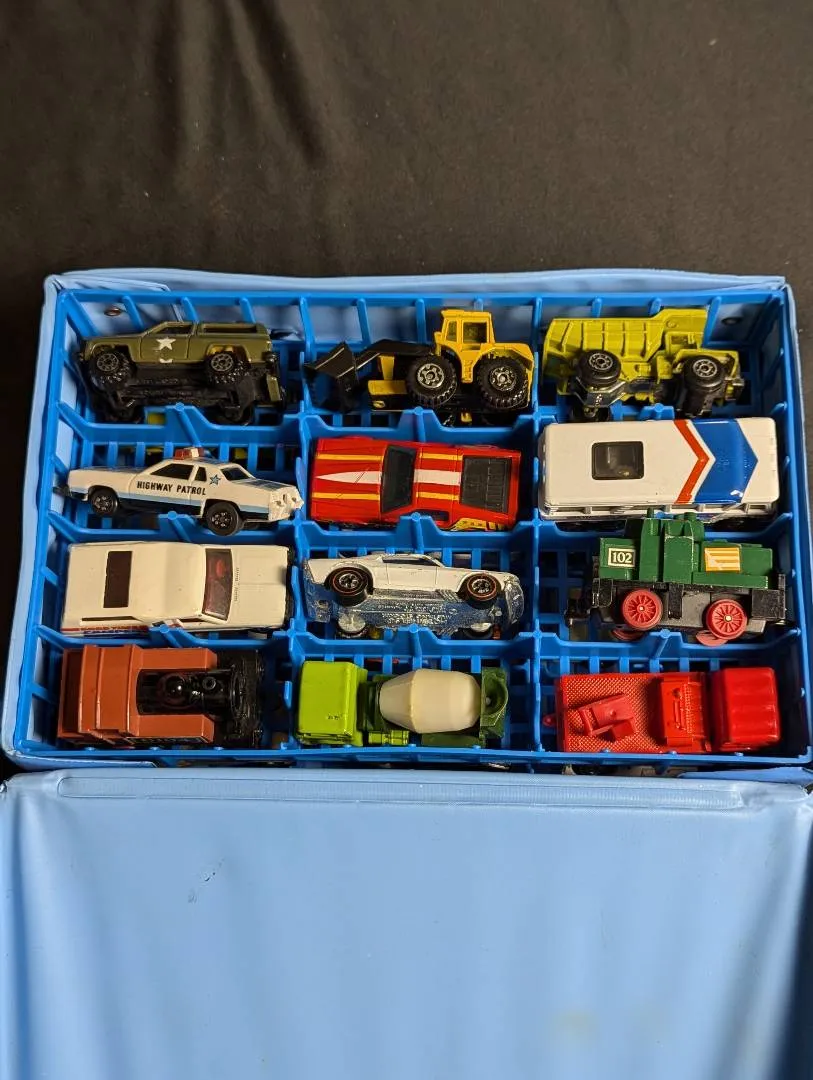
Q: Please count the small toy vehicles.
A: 12